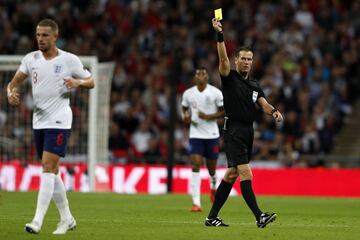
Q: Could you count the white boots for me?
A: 2